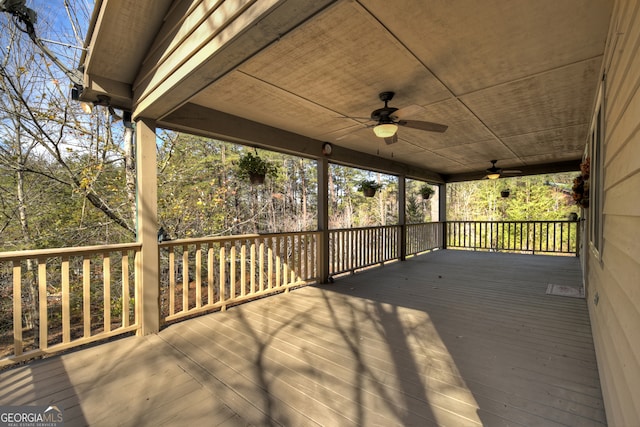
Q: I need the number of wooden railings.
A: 5